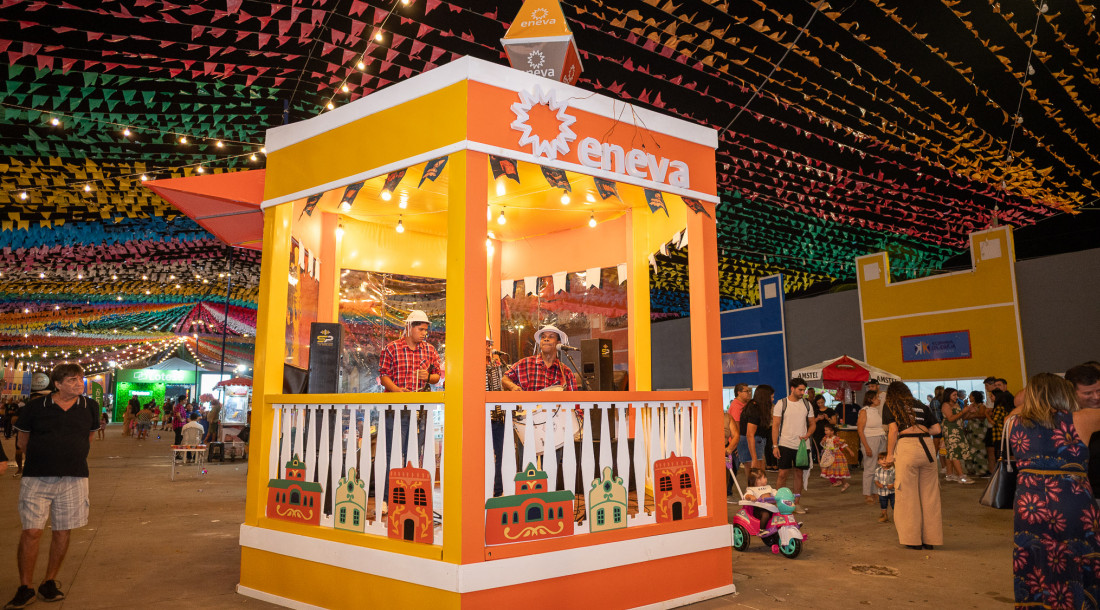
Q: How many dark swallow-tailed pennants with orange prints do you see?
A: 9